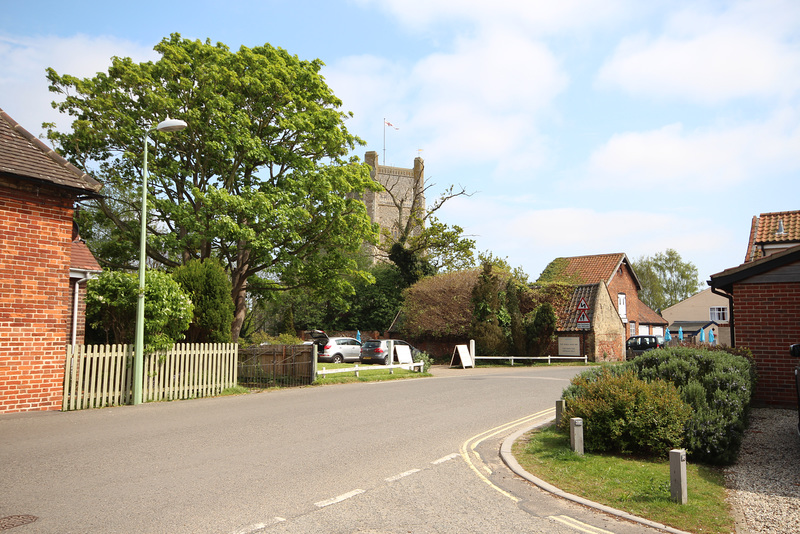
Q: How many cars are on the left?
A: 2